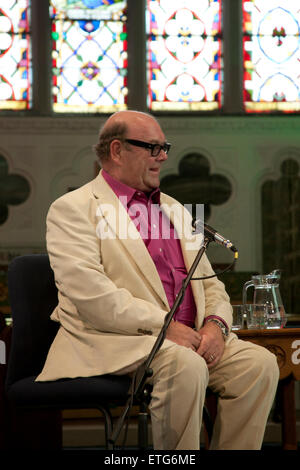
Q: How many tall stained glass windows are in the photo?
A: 4